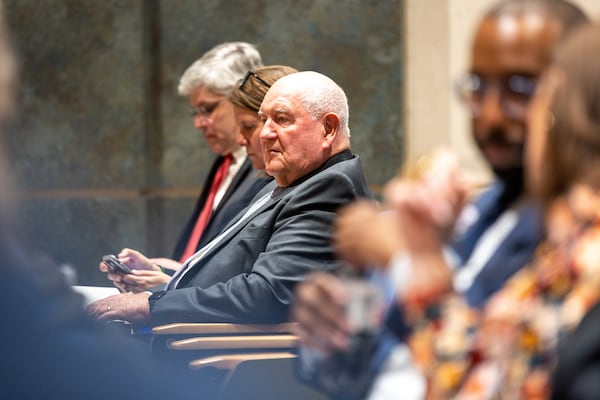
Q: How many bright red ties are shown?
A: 1